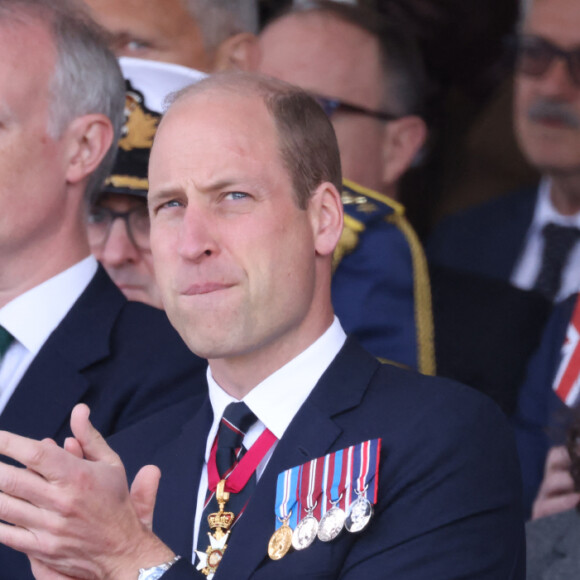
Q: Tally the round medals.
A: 4